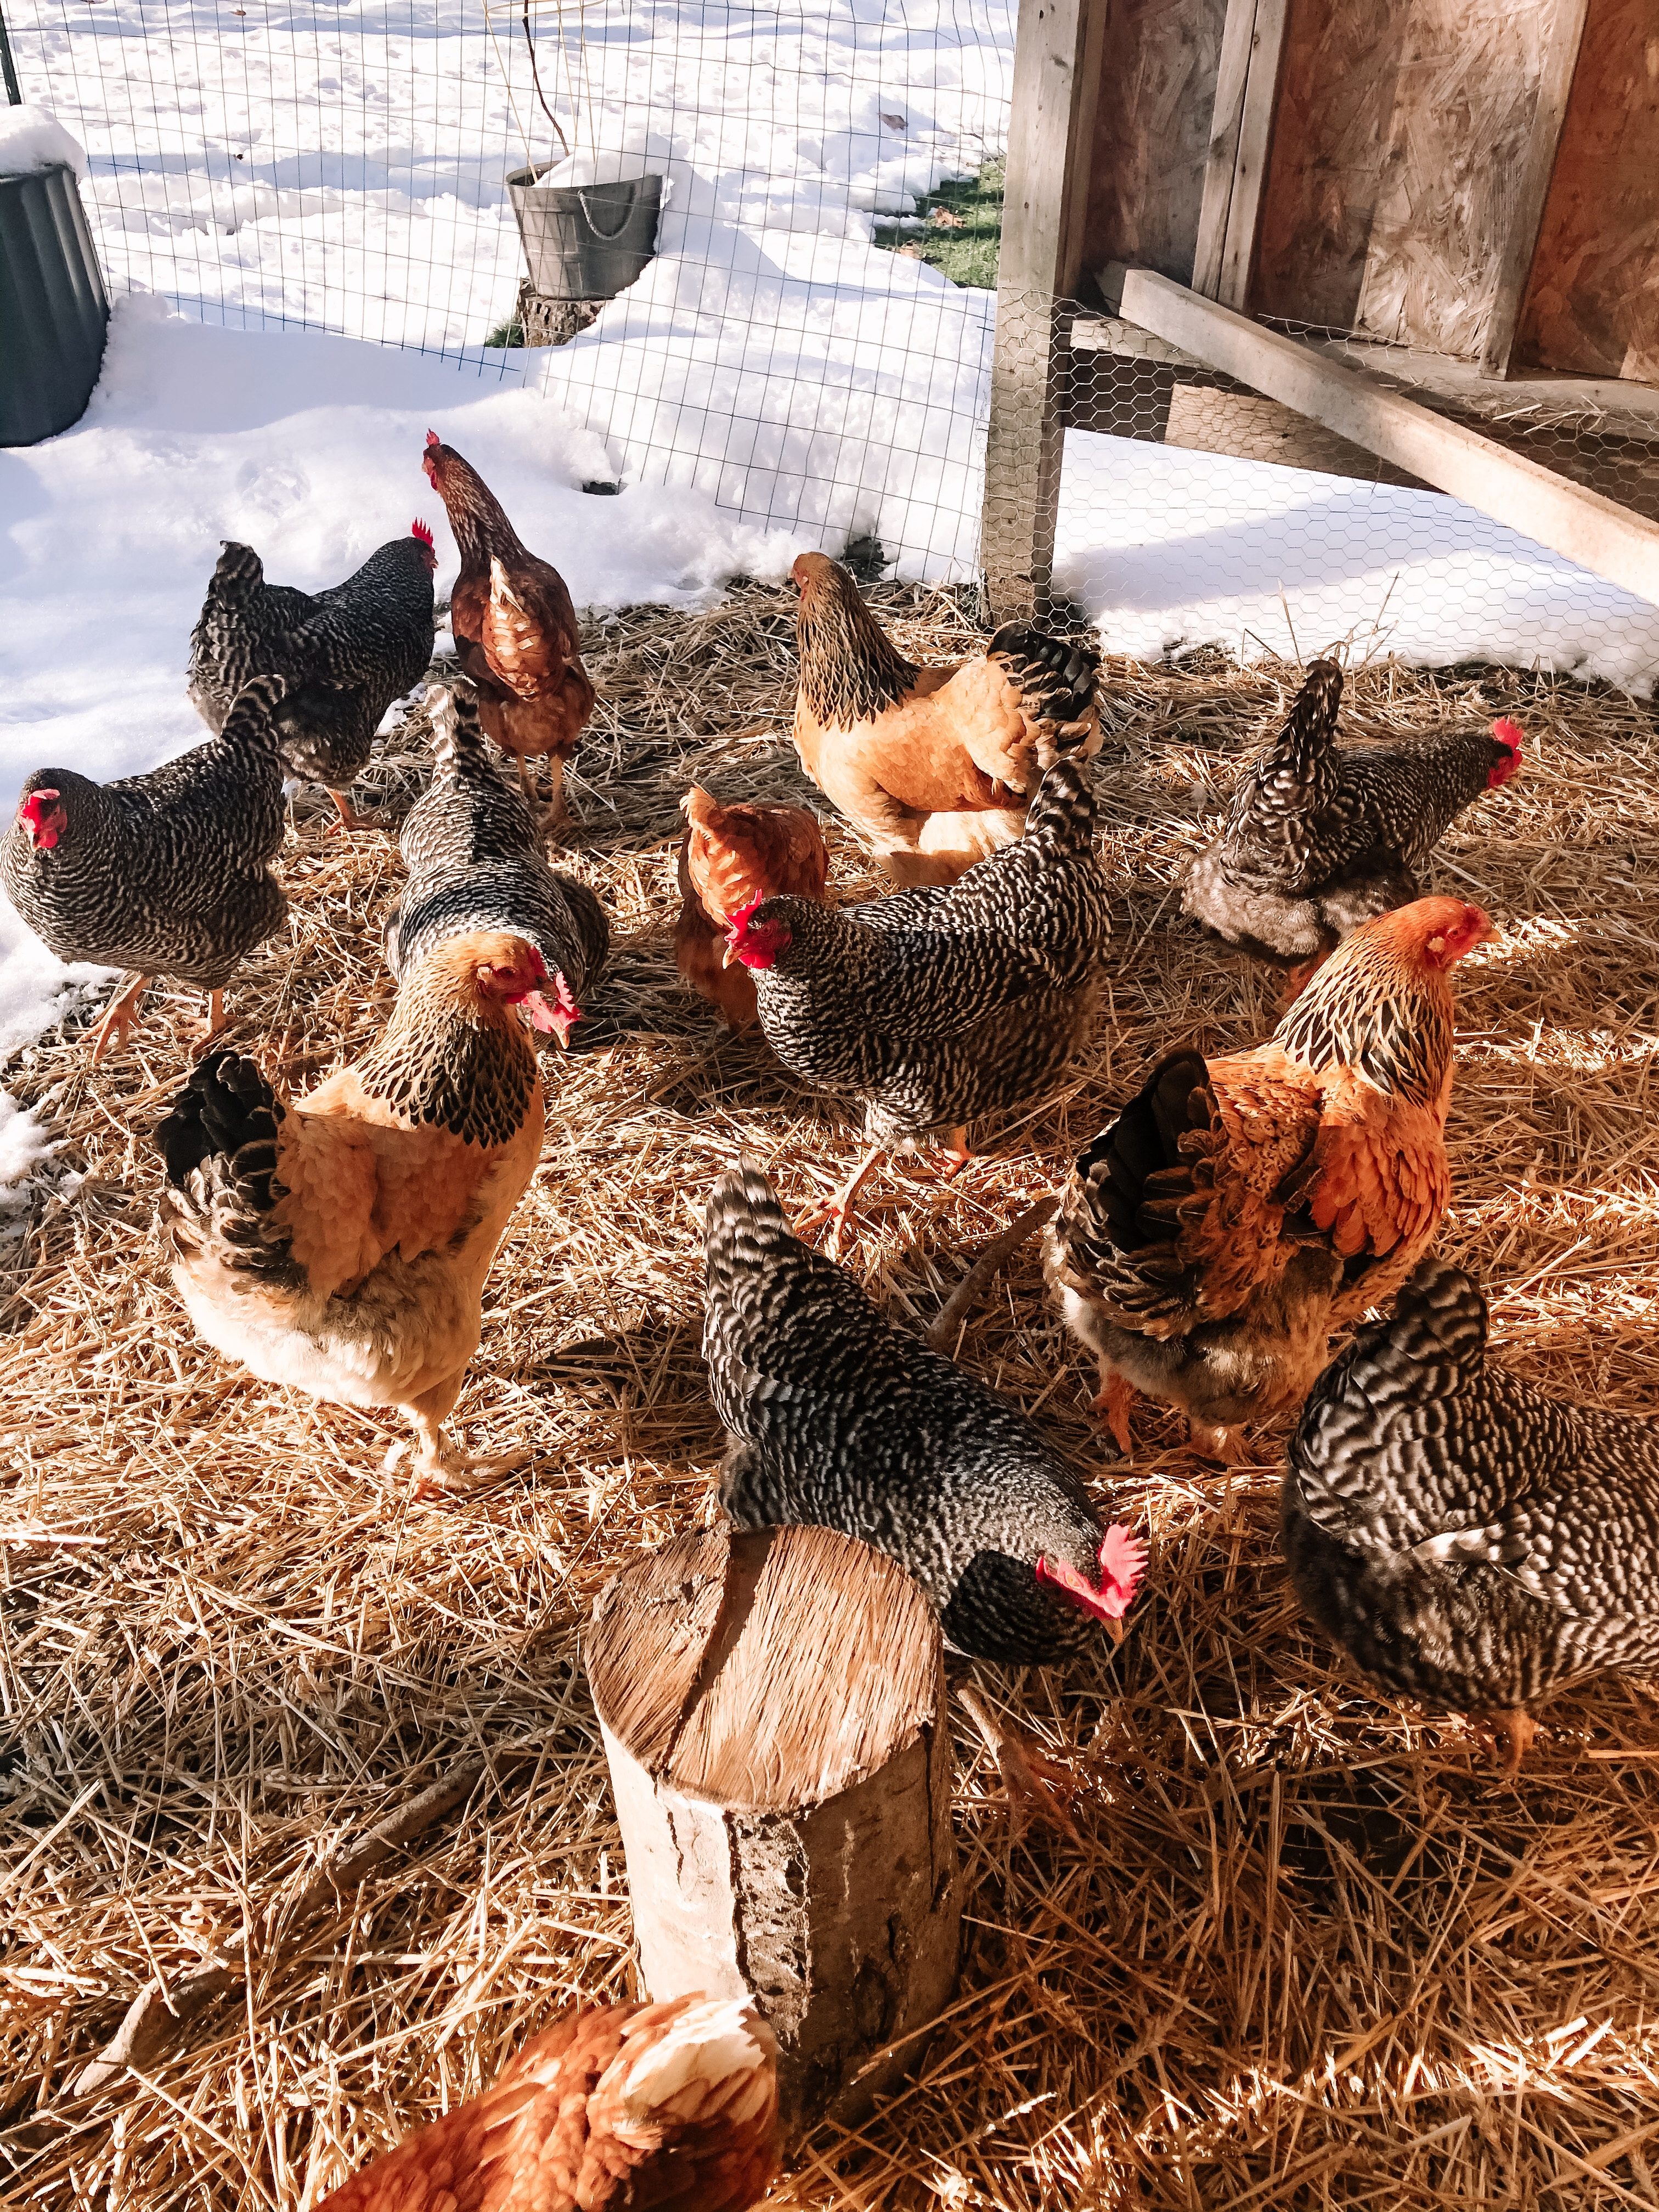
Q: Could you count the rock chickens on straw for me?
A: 7